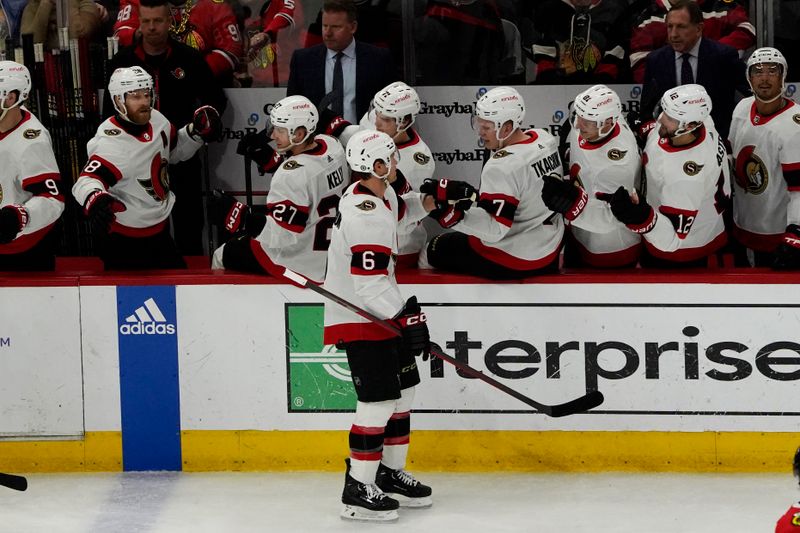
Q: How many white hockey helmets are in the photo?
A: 9